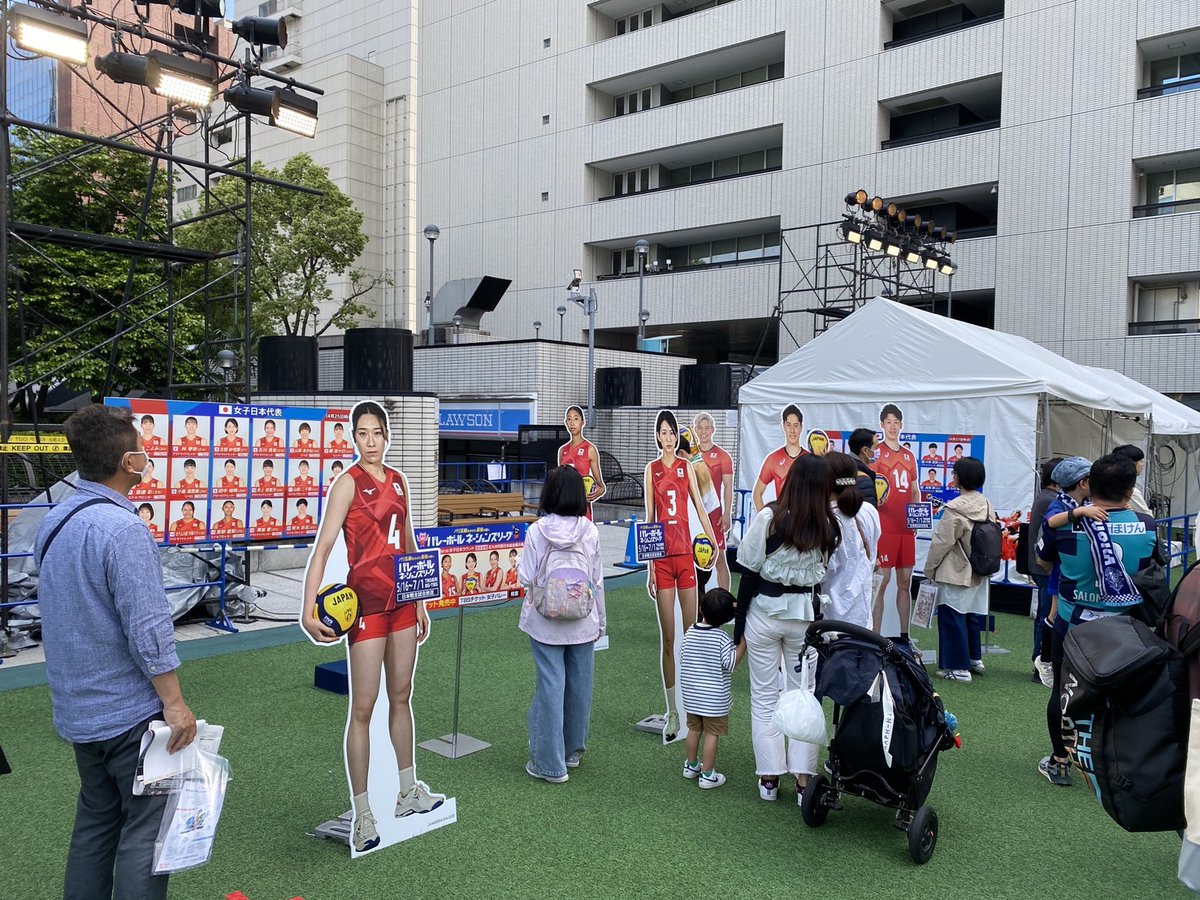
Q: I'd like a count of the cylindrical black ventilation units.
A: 4